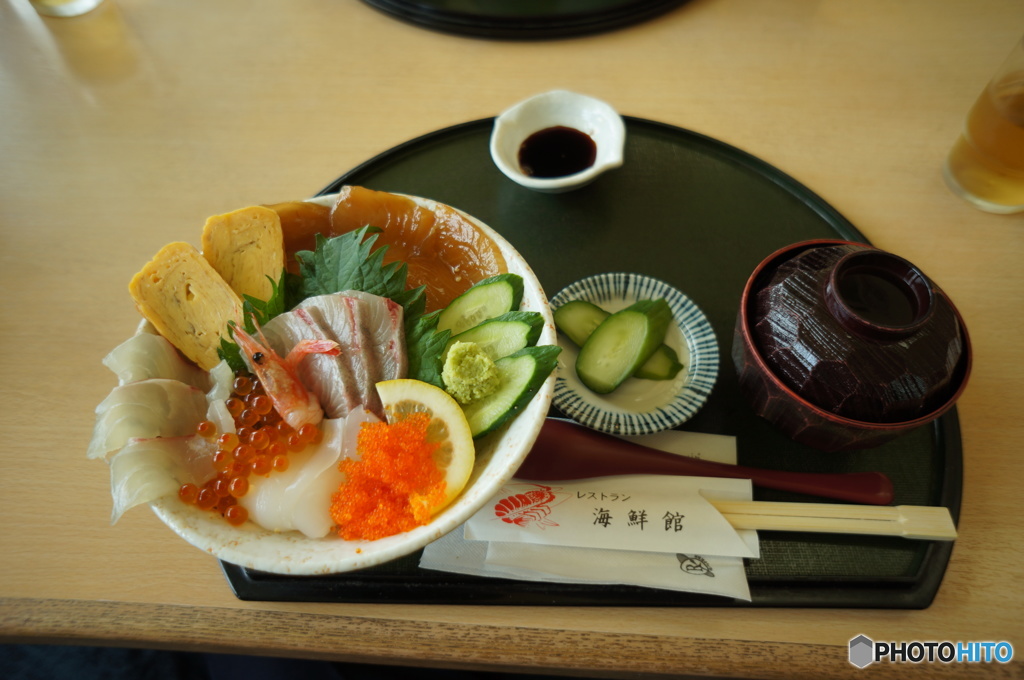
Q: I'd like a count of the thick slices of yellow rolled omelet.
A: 2